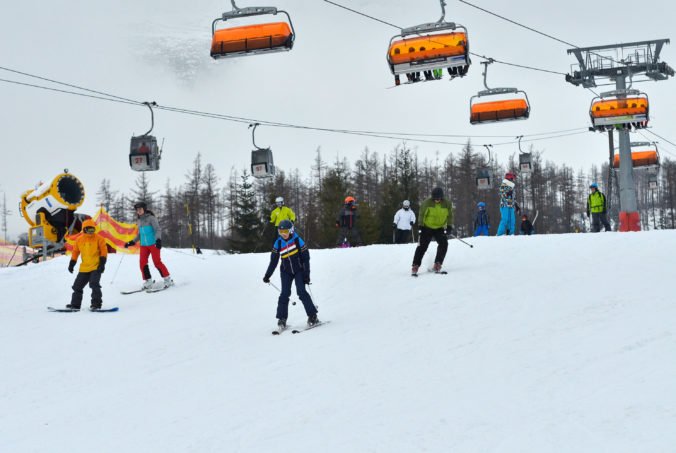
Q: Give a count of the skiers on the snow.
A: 11